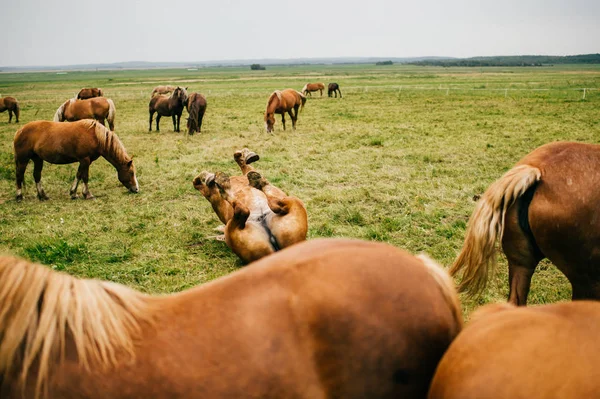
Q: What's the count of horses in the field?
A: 14